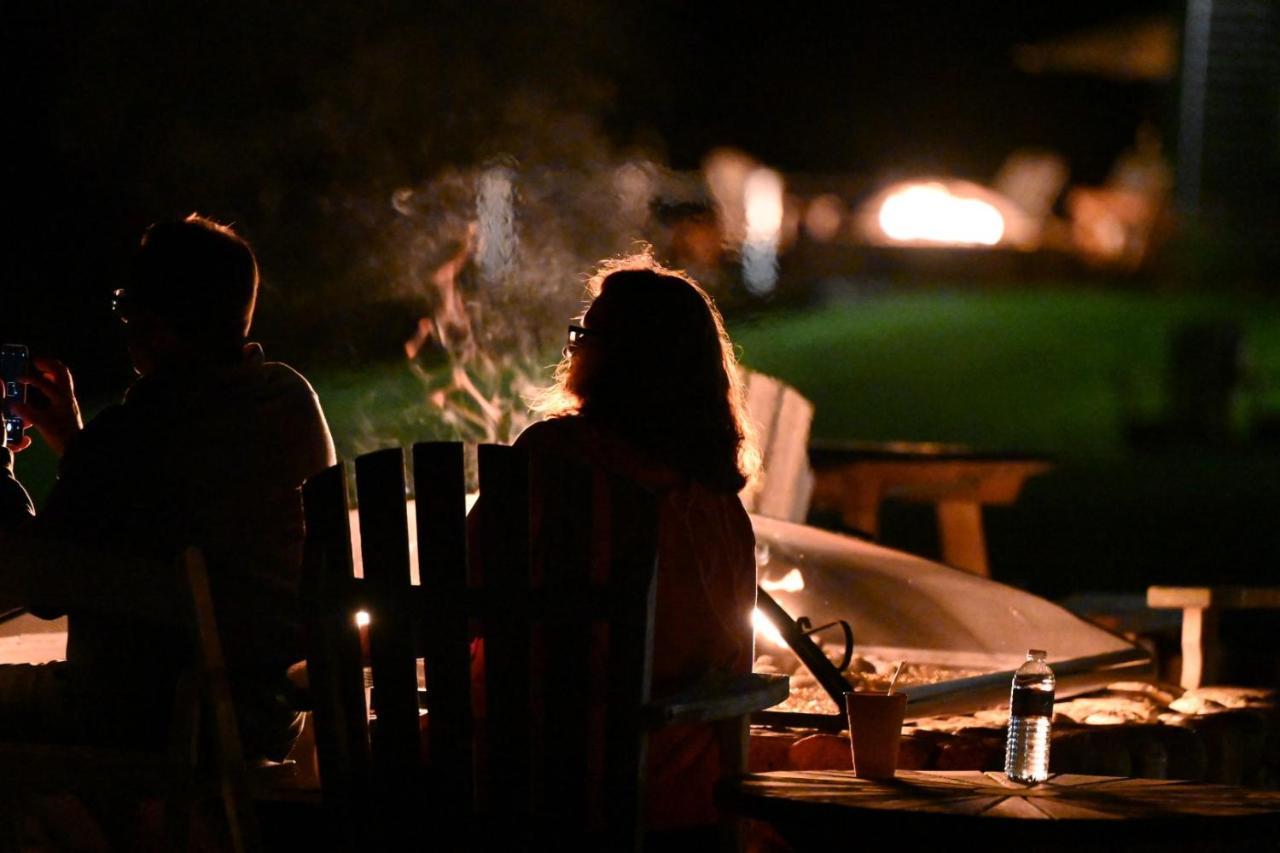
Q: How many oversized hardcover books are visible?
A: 0